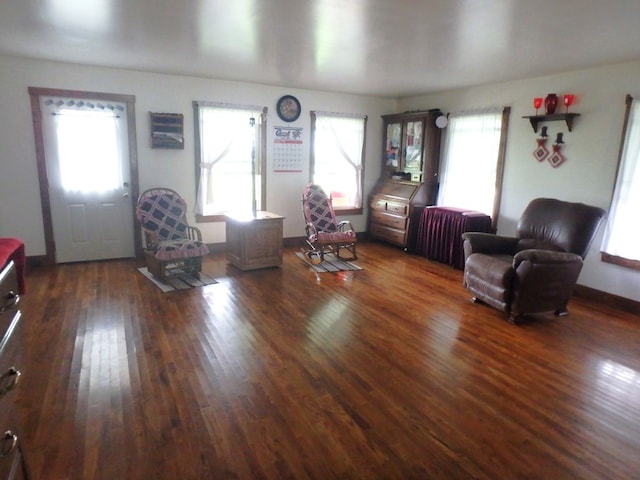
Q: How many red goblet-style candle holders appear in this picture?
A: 2